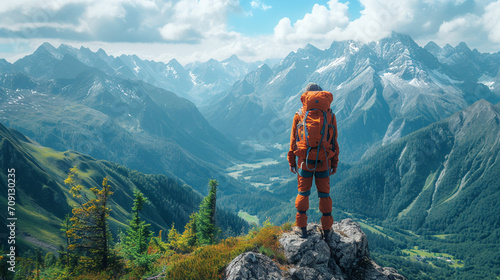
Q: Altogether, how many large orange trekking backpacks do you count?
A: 1